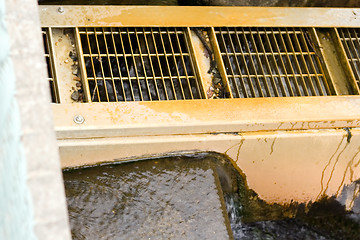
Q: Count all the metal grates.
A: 4